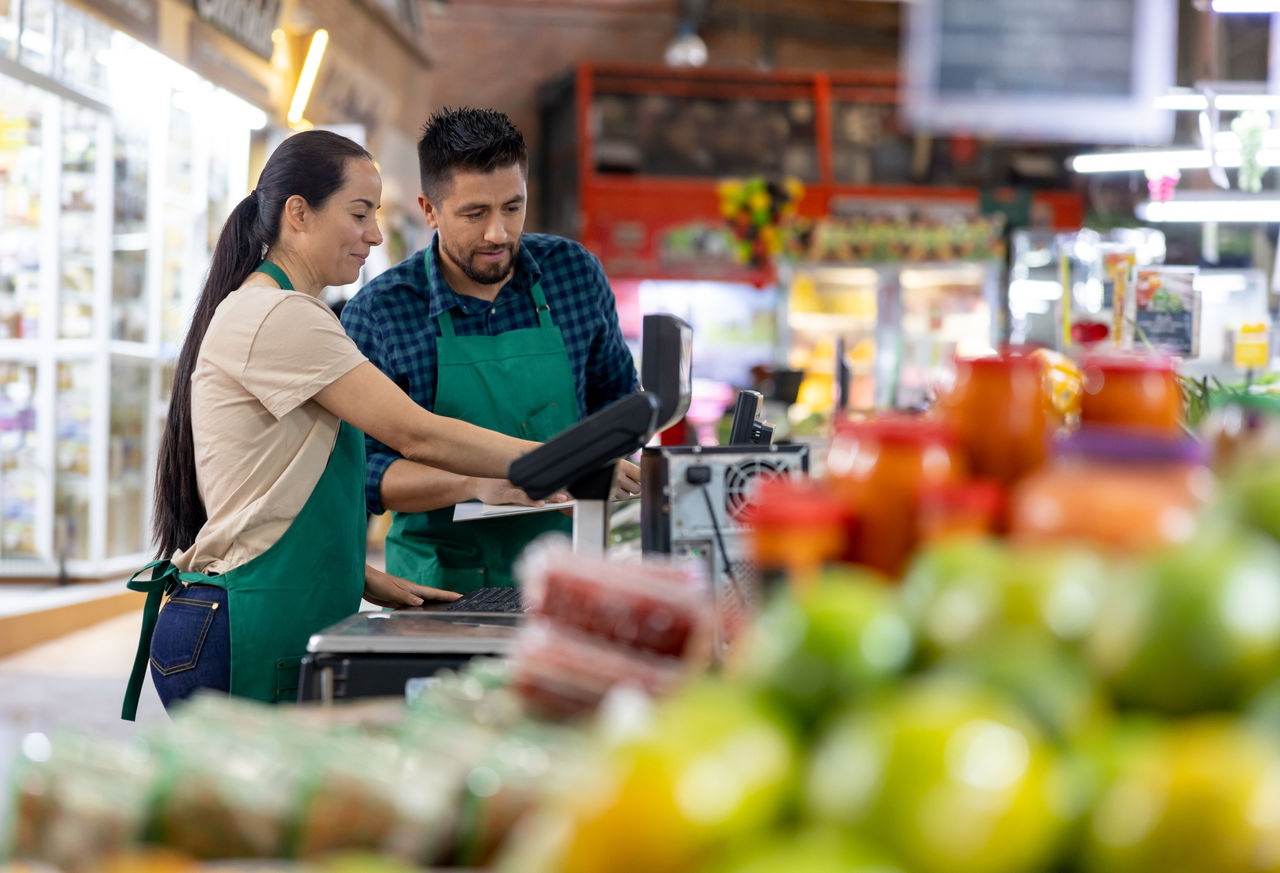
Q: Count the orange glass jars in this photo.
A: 6